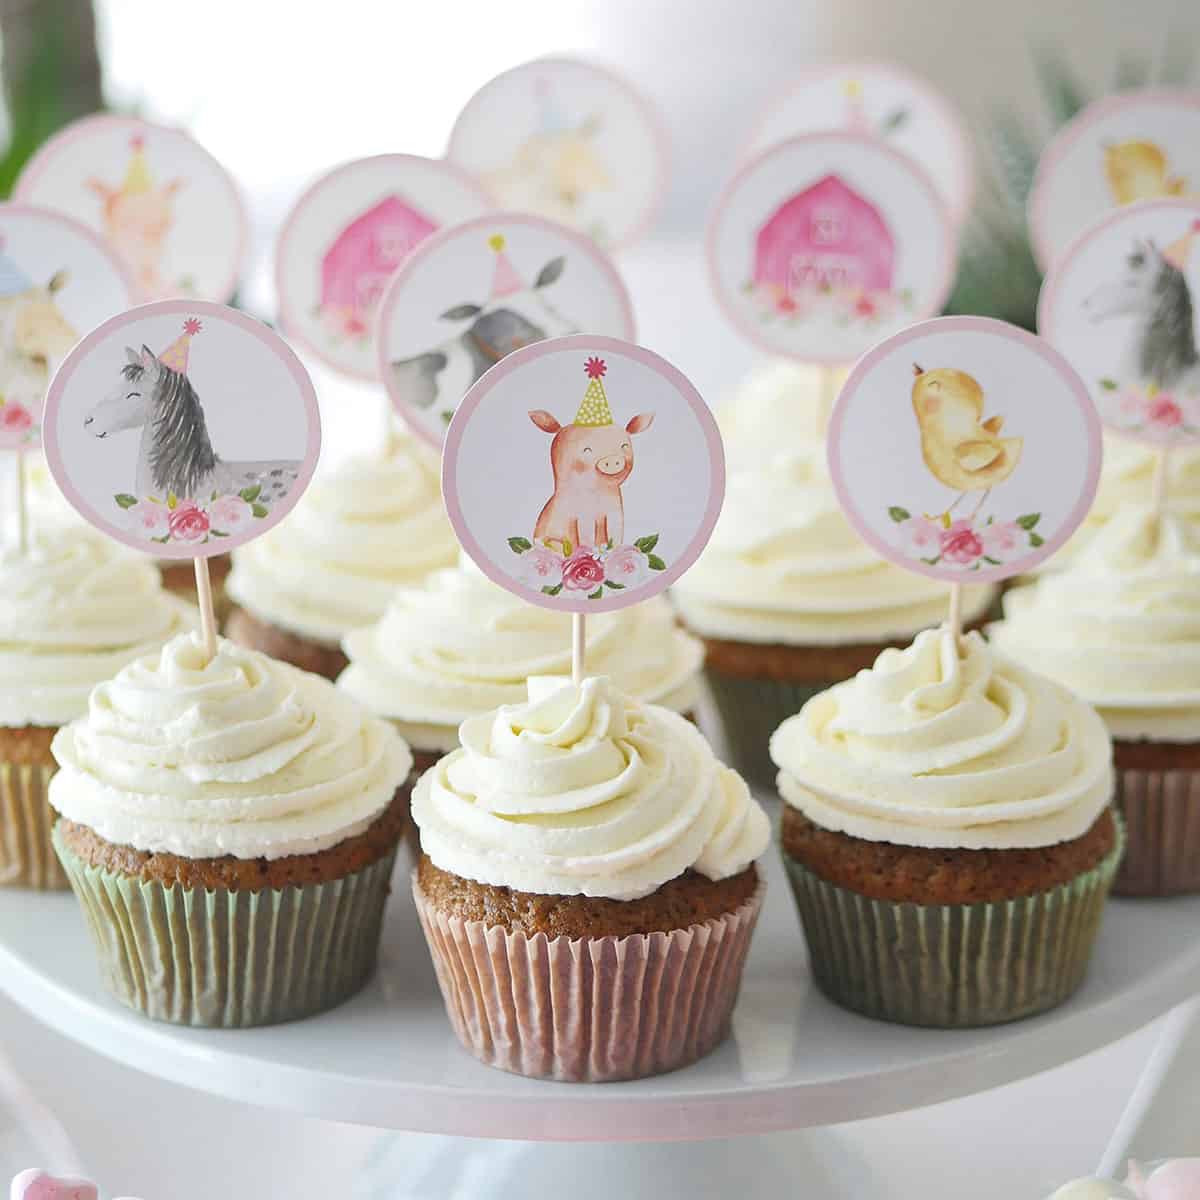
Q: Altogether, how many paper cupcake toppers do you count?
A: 12